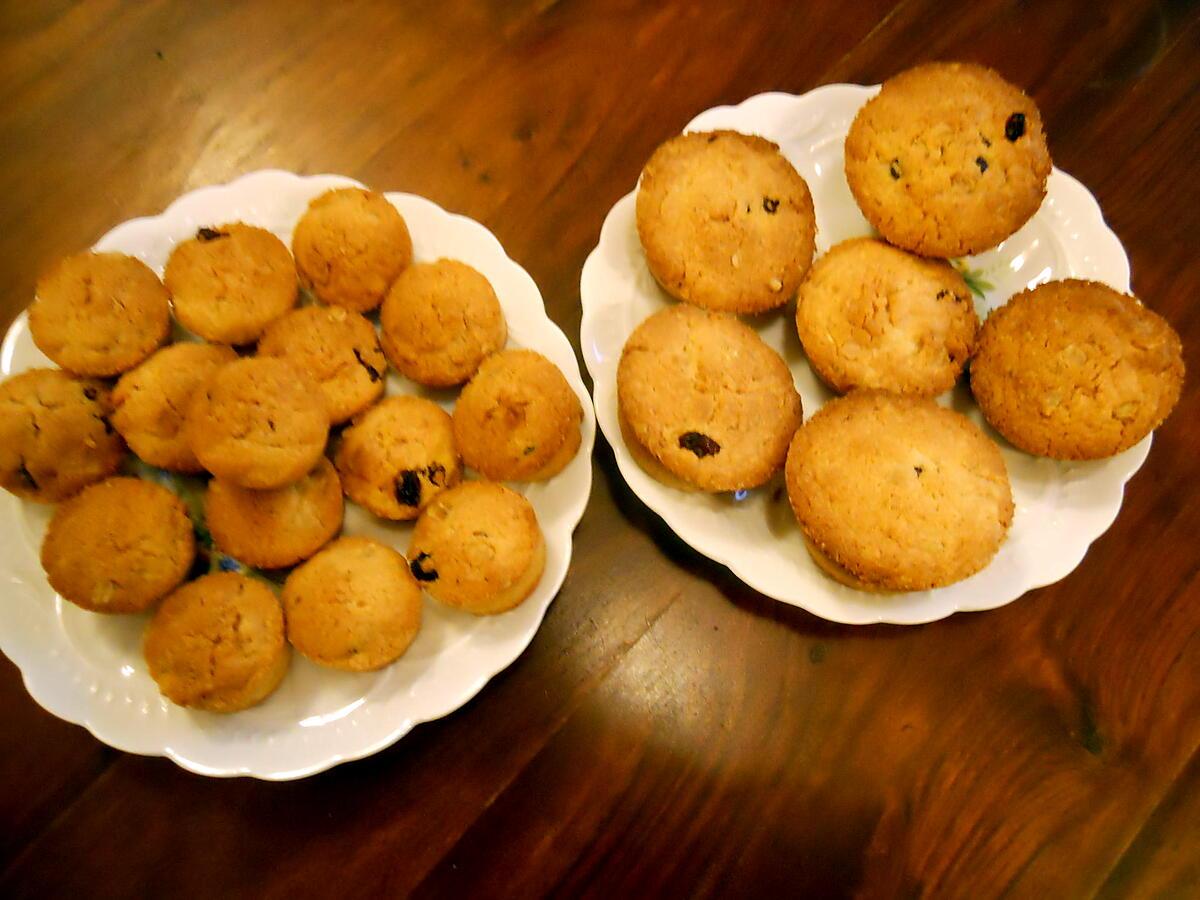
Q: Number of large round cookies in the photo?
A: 6